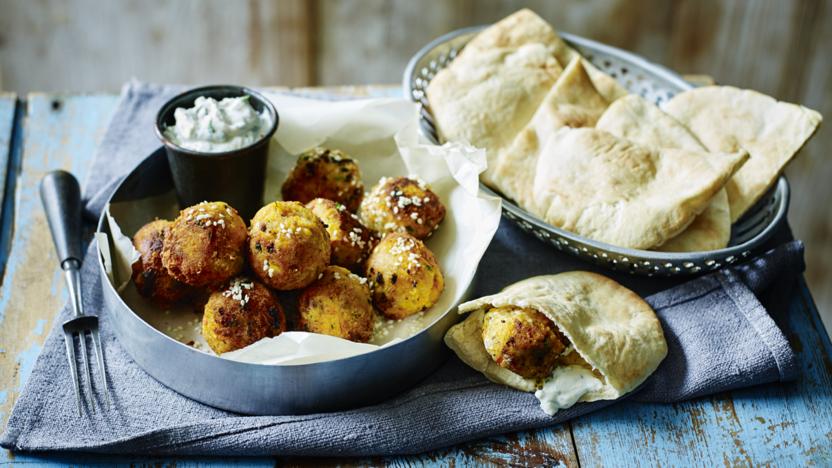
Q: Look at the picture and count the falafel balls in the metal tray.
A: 9